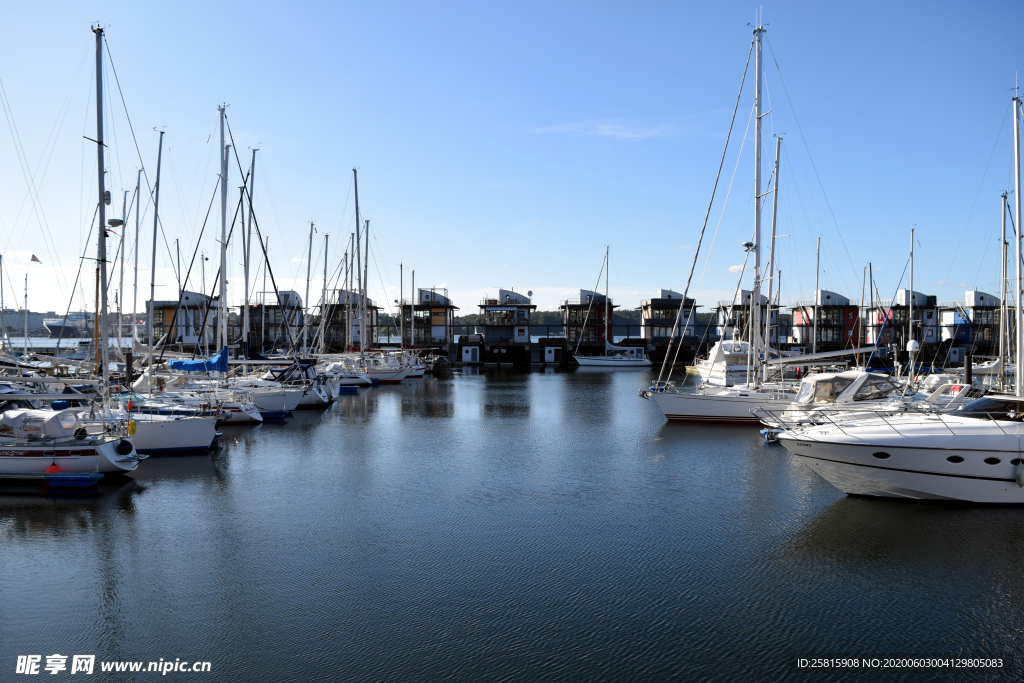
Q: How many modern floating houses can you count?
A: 11